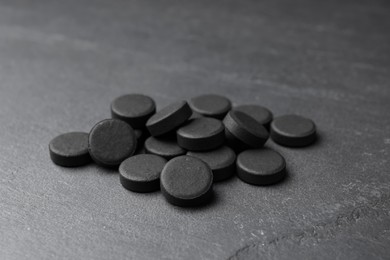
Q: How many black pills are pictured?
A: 14